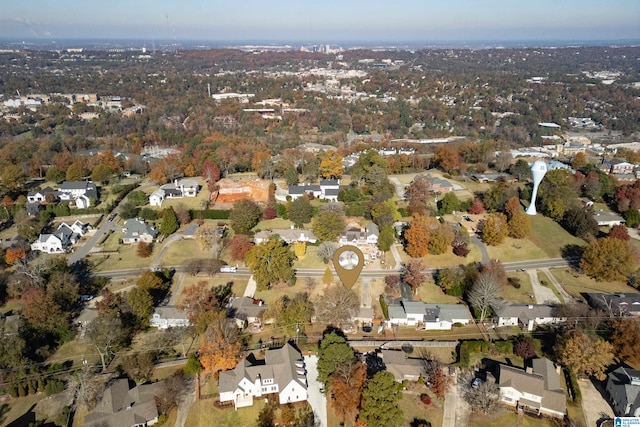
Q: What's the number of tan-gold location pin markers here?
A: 1